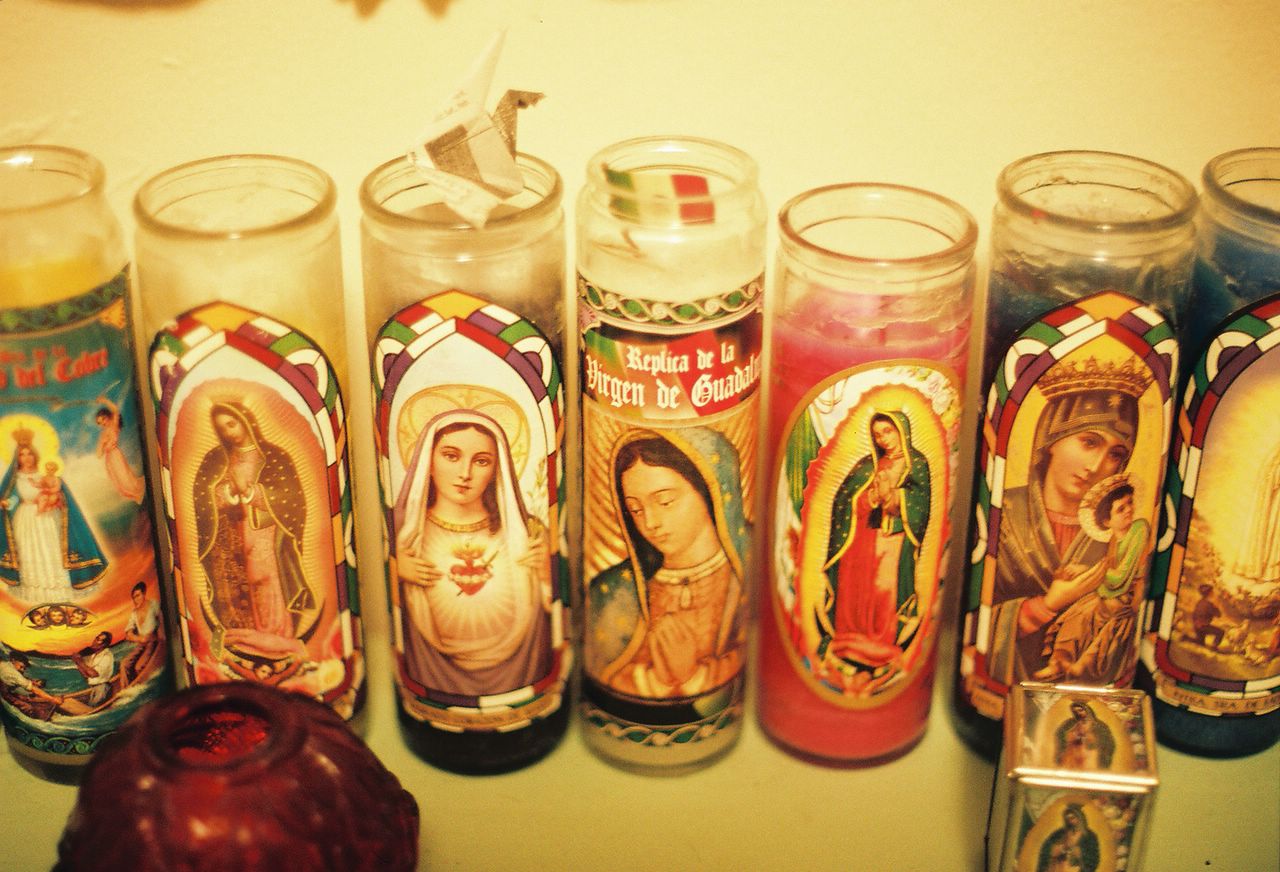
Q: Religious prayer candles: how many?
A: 7